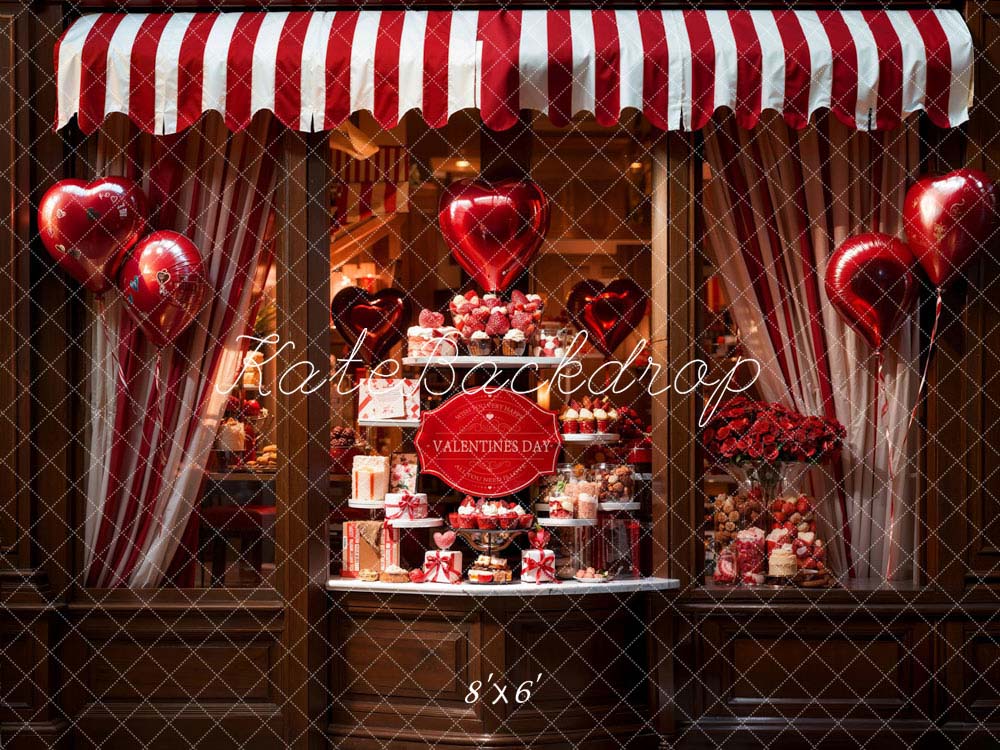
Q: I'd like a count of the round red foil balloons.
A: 2